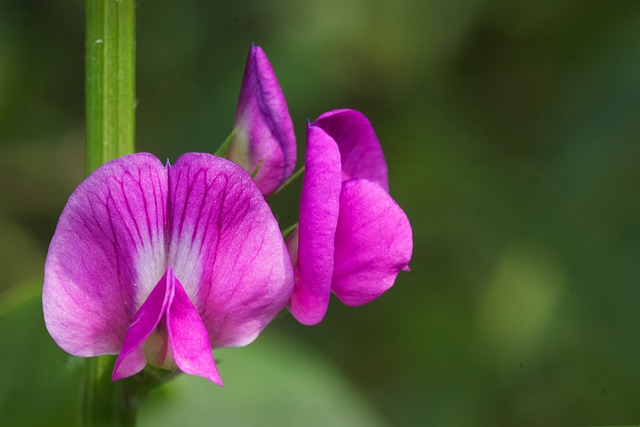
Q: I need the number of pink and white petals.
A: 2